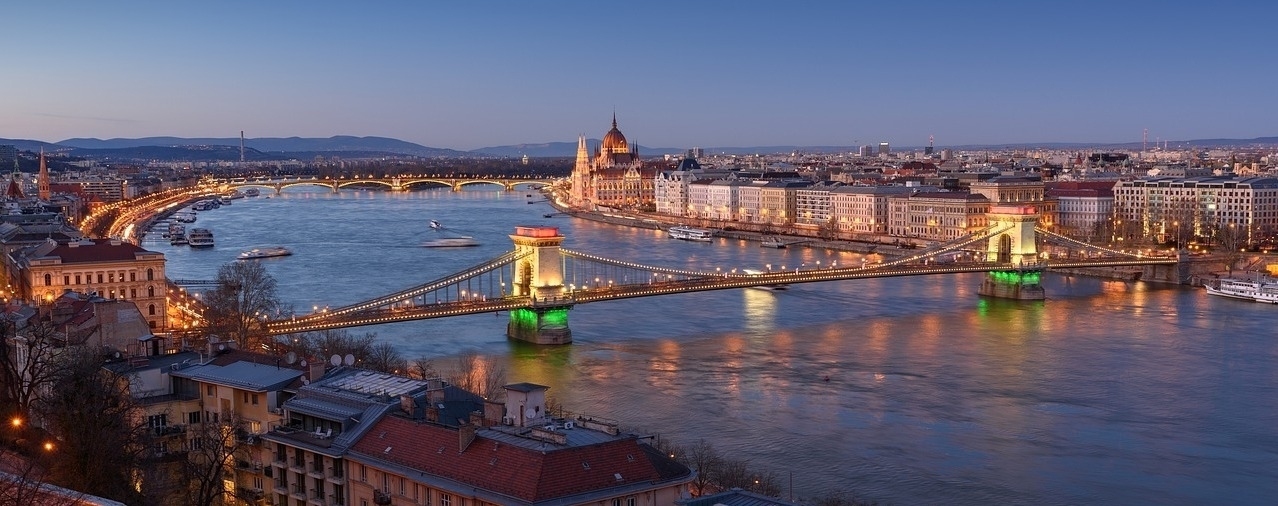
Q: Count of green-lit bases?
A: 2